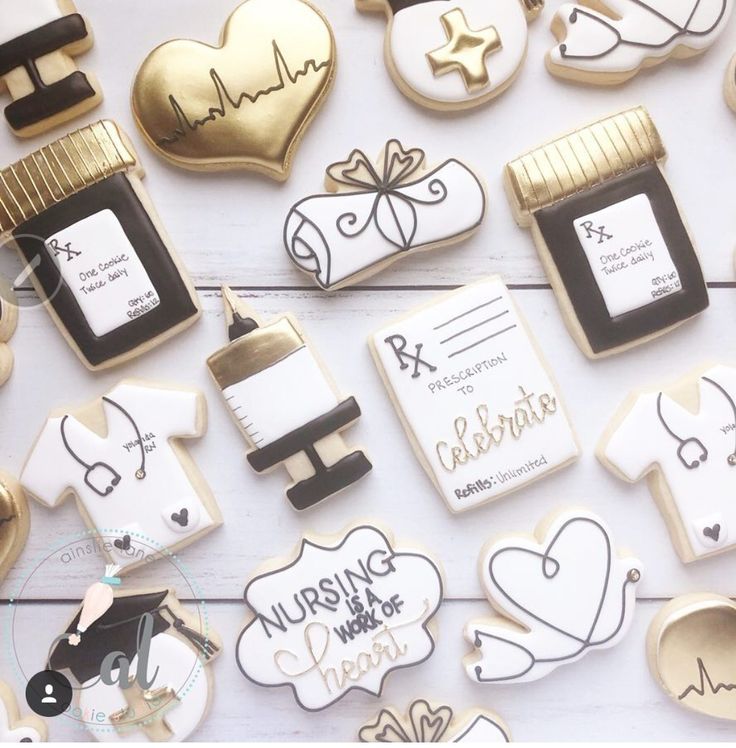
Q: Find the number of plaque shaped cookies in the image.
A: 1